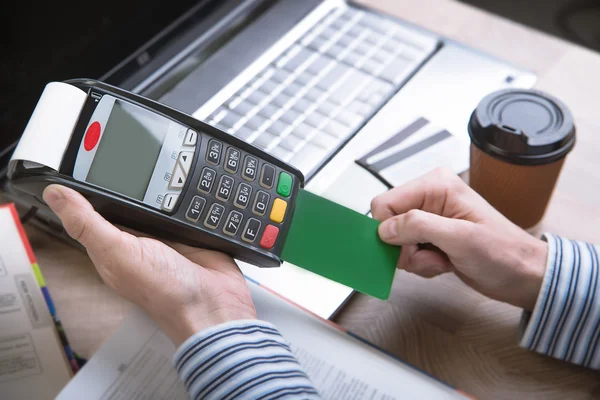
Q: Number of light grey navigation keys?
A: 4